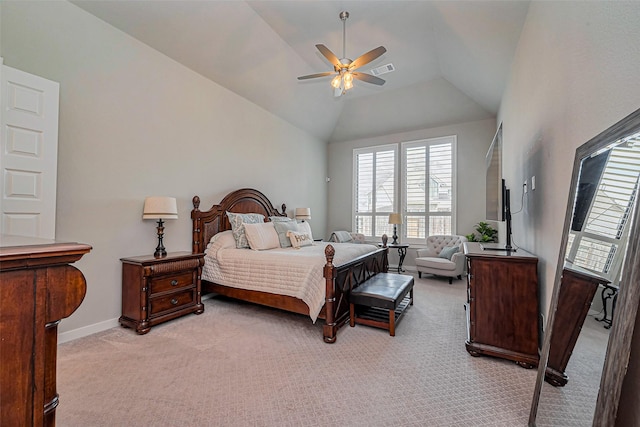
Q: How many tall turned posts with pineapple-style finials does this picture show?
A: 4